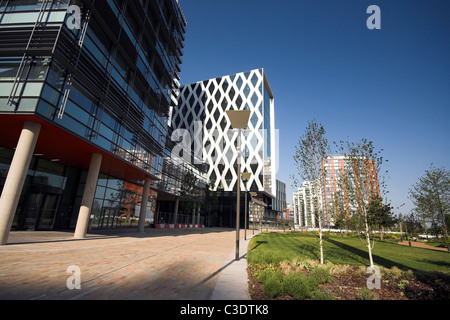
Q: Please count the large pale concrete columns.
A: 3